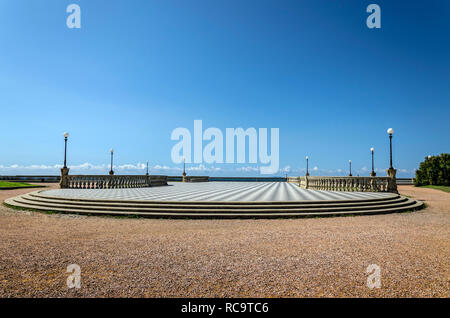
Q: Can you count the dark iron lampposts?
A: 8